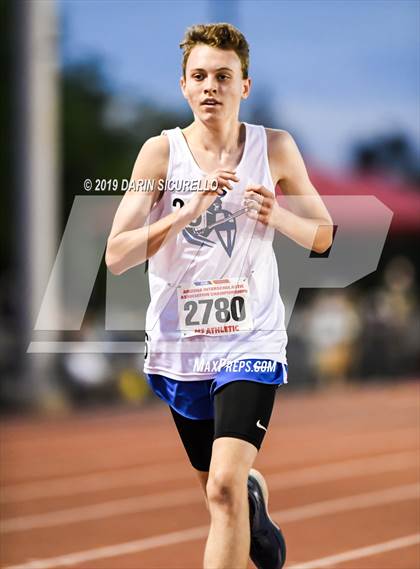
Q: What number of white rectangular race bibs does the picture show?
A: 1